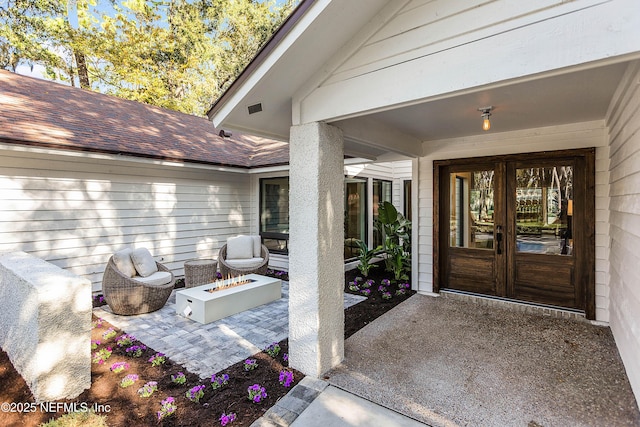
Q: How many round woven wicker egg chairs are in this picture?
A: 2